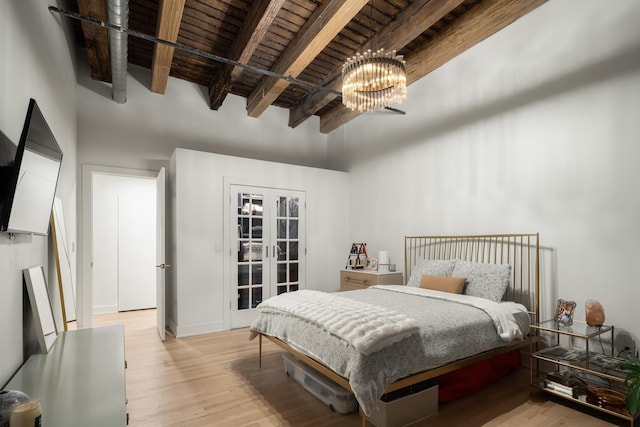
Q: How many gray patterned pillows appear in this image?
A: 2